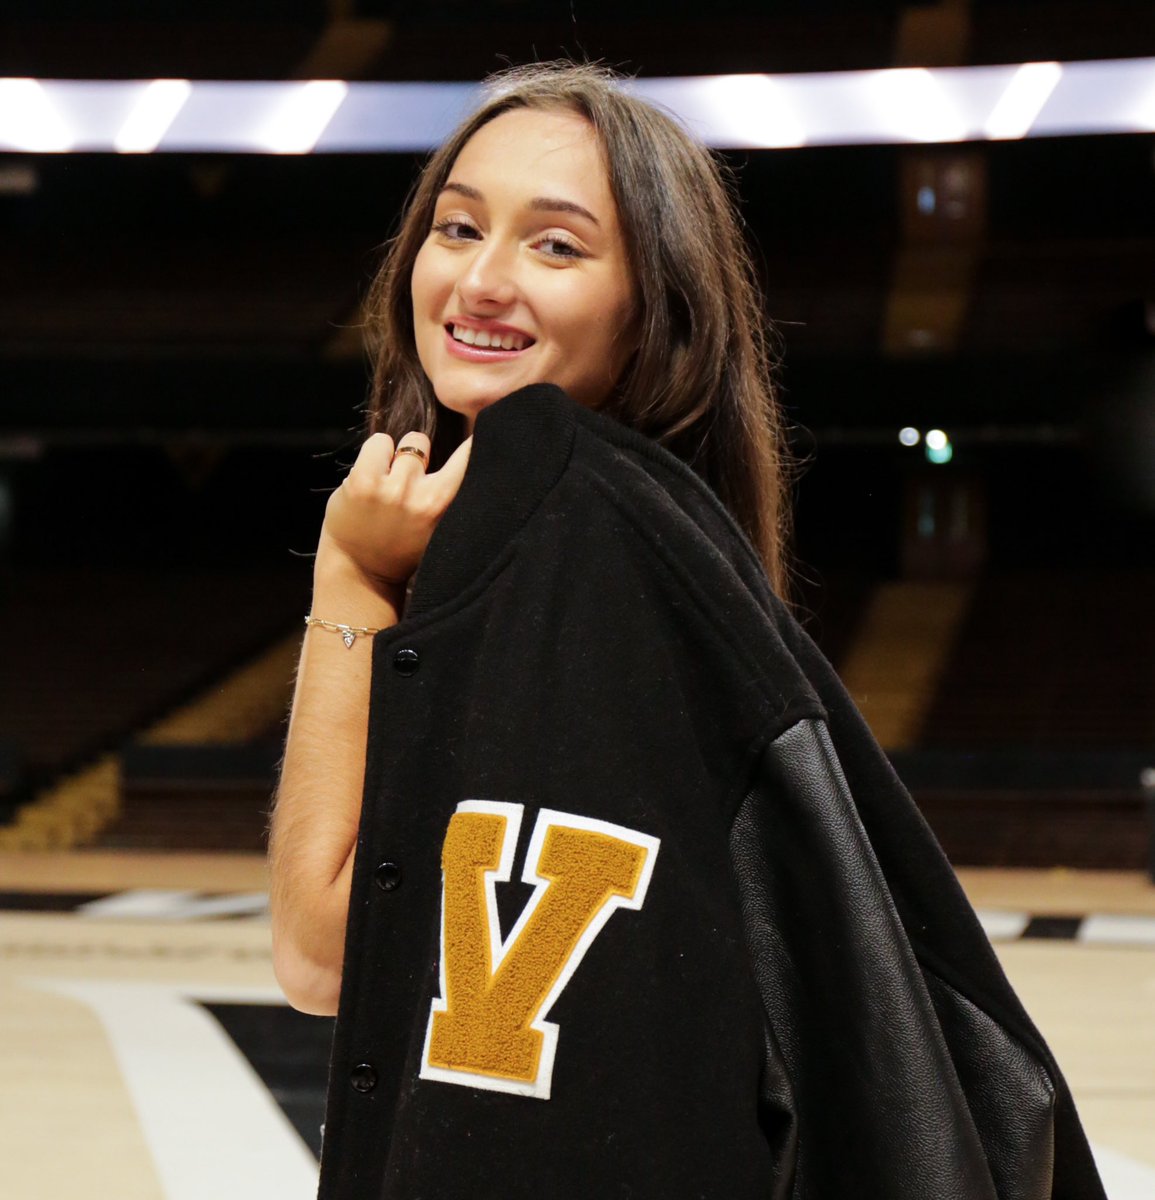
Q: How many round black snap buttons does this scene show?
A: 3